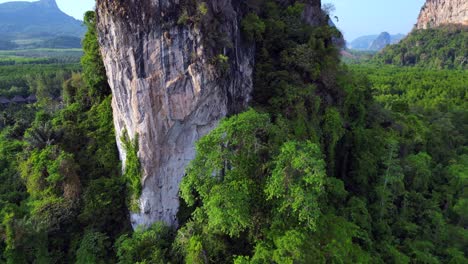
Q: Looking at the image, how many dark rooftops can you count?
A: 3